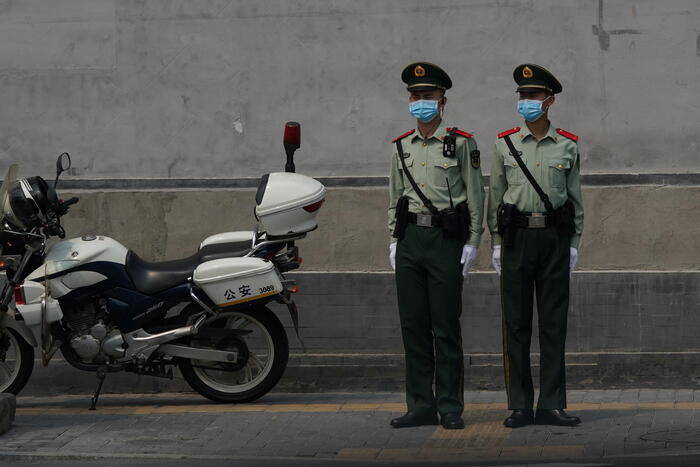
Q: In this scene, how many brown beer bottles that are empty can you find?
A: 0